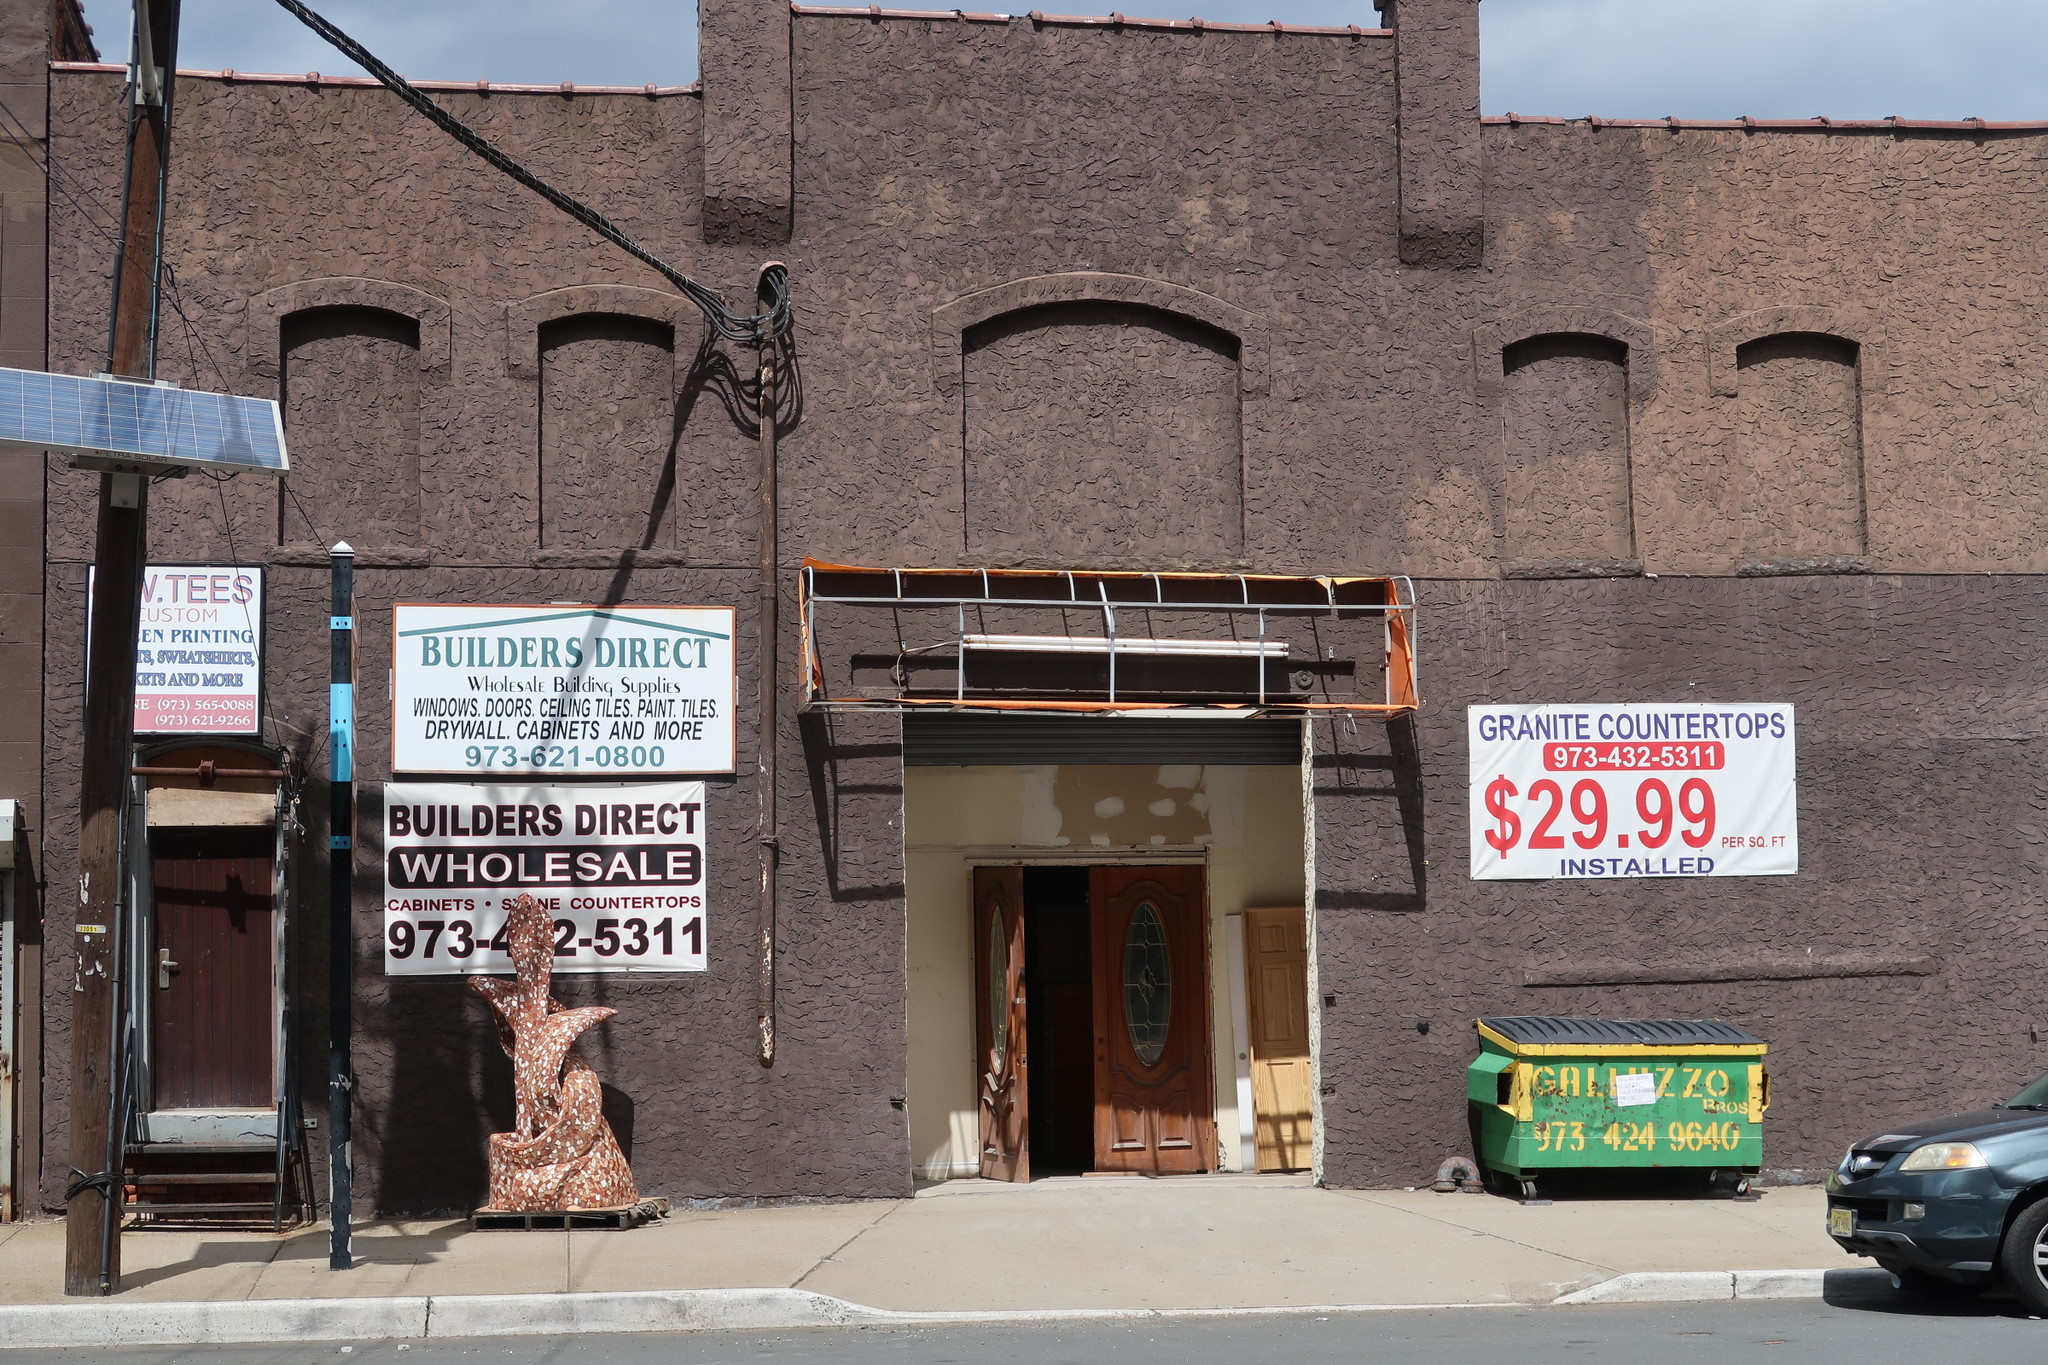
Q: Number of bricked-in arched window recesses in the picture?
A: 5